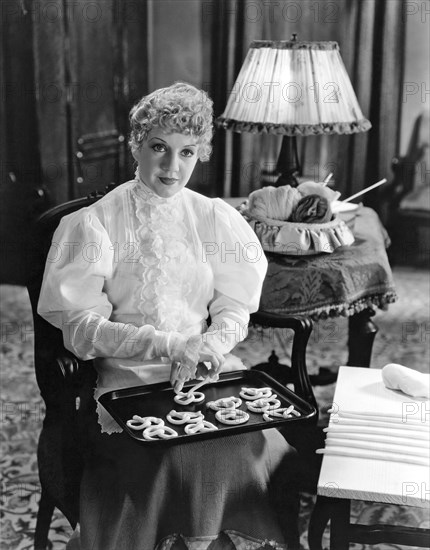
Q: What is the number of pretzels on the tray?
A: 10